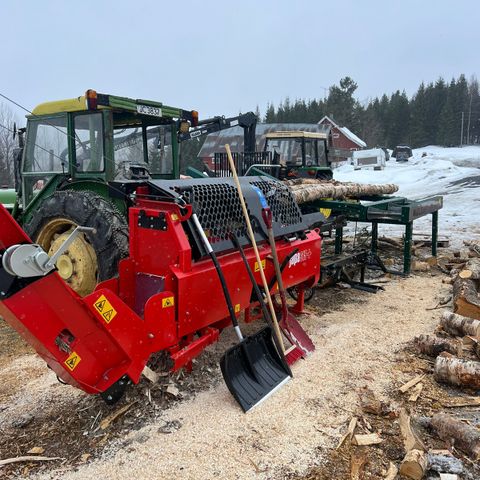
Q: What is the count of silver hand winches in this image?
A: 1